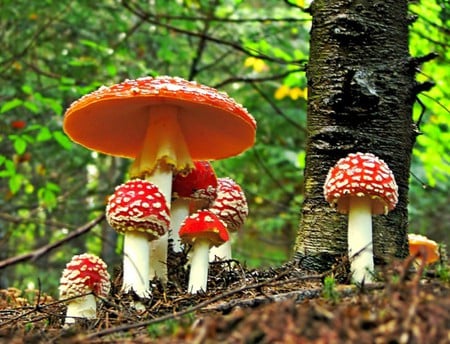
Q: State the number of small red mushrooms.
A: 6